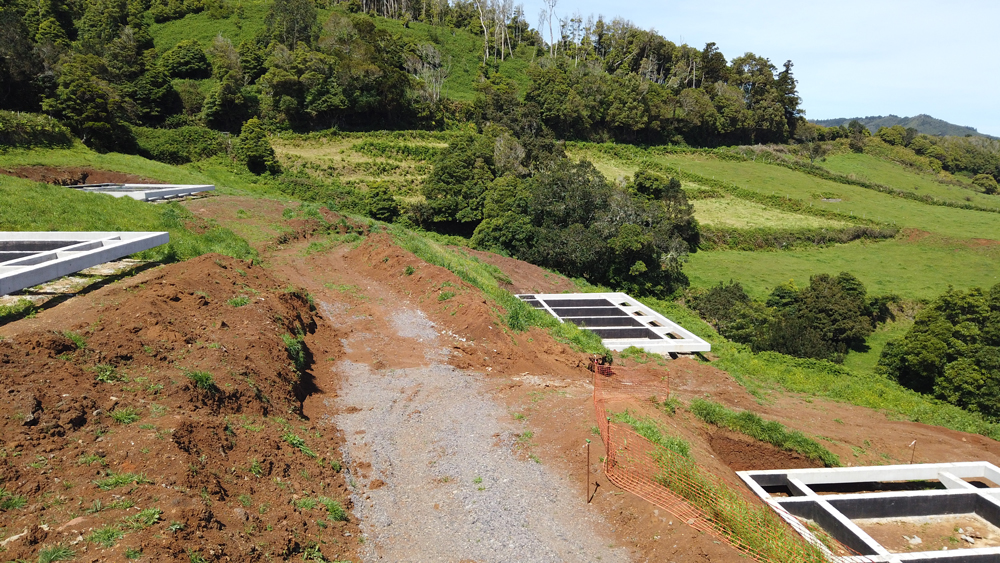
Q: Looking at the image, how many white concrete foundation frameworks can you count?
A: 4